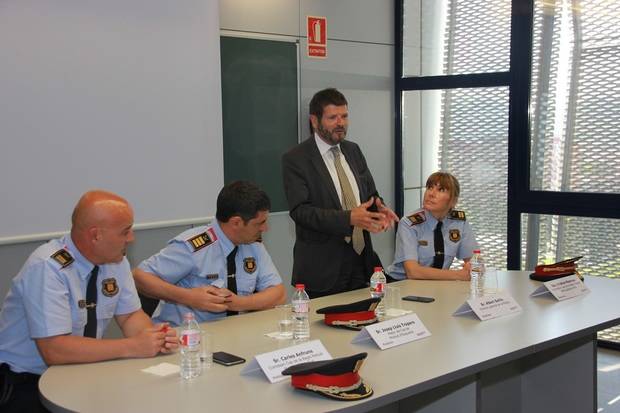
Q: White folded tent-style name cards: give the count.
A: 4